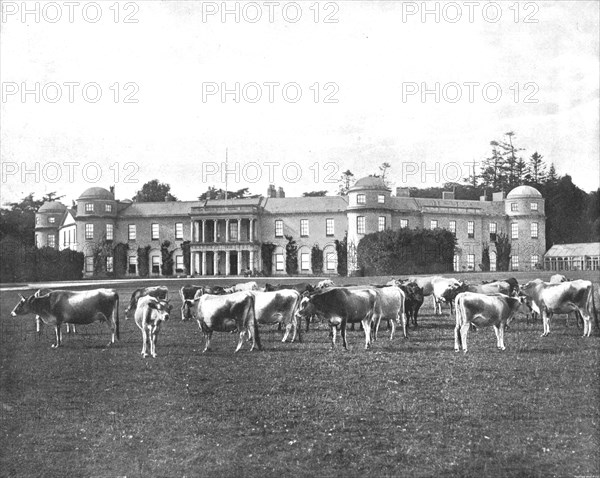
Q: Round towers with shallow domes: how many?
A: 4